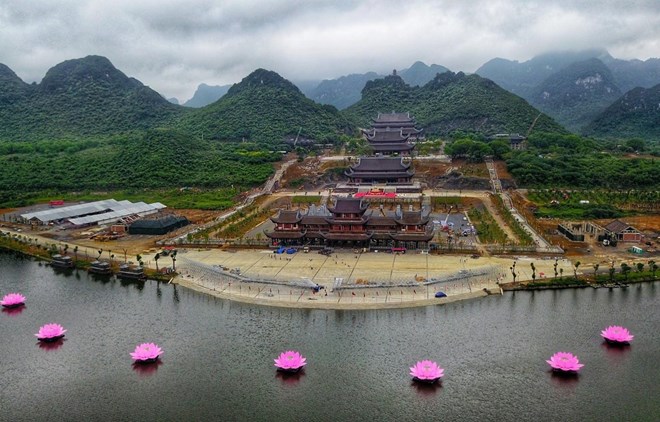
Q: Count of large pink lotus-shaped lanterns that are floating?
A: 7